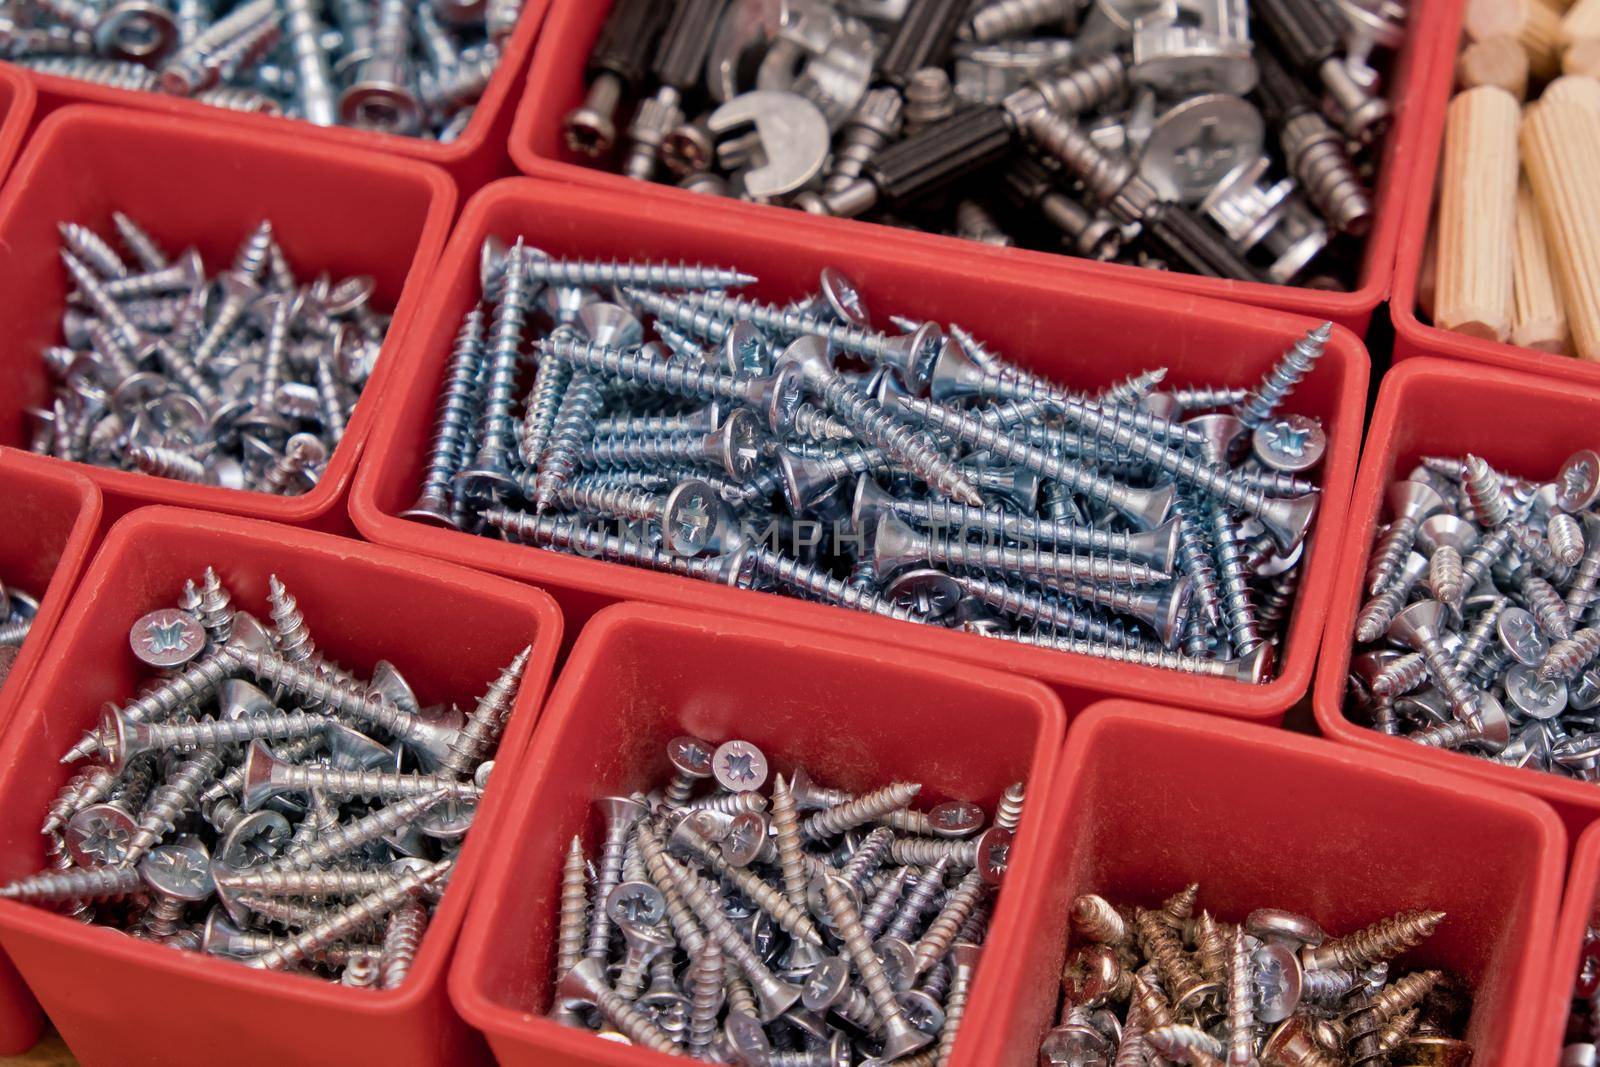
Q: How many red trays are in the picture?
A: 12